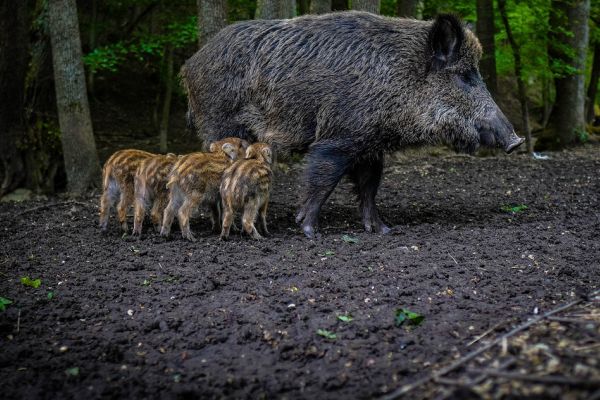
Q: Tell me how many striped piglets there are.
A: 4